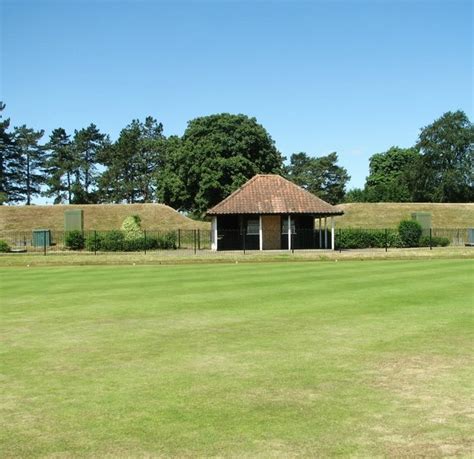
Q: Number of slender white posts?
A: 6